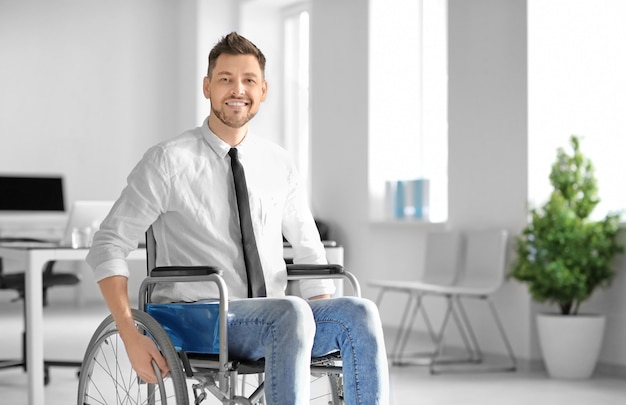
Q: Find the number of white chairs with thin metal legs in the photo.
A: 2